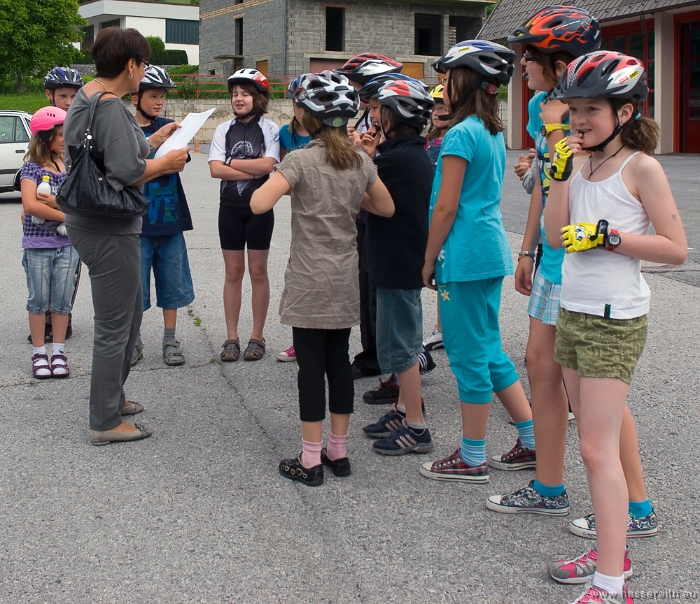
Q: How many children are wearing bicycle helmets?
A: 13